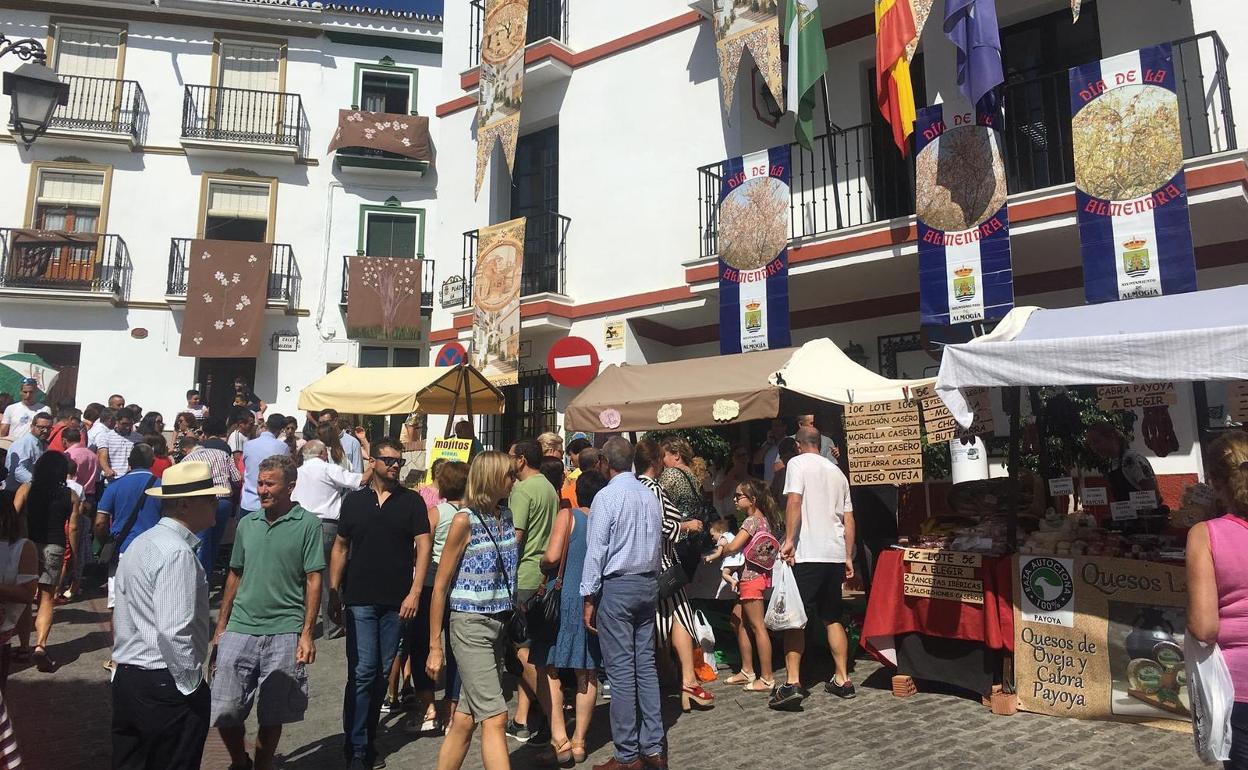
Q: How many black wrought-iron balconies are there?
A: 9